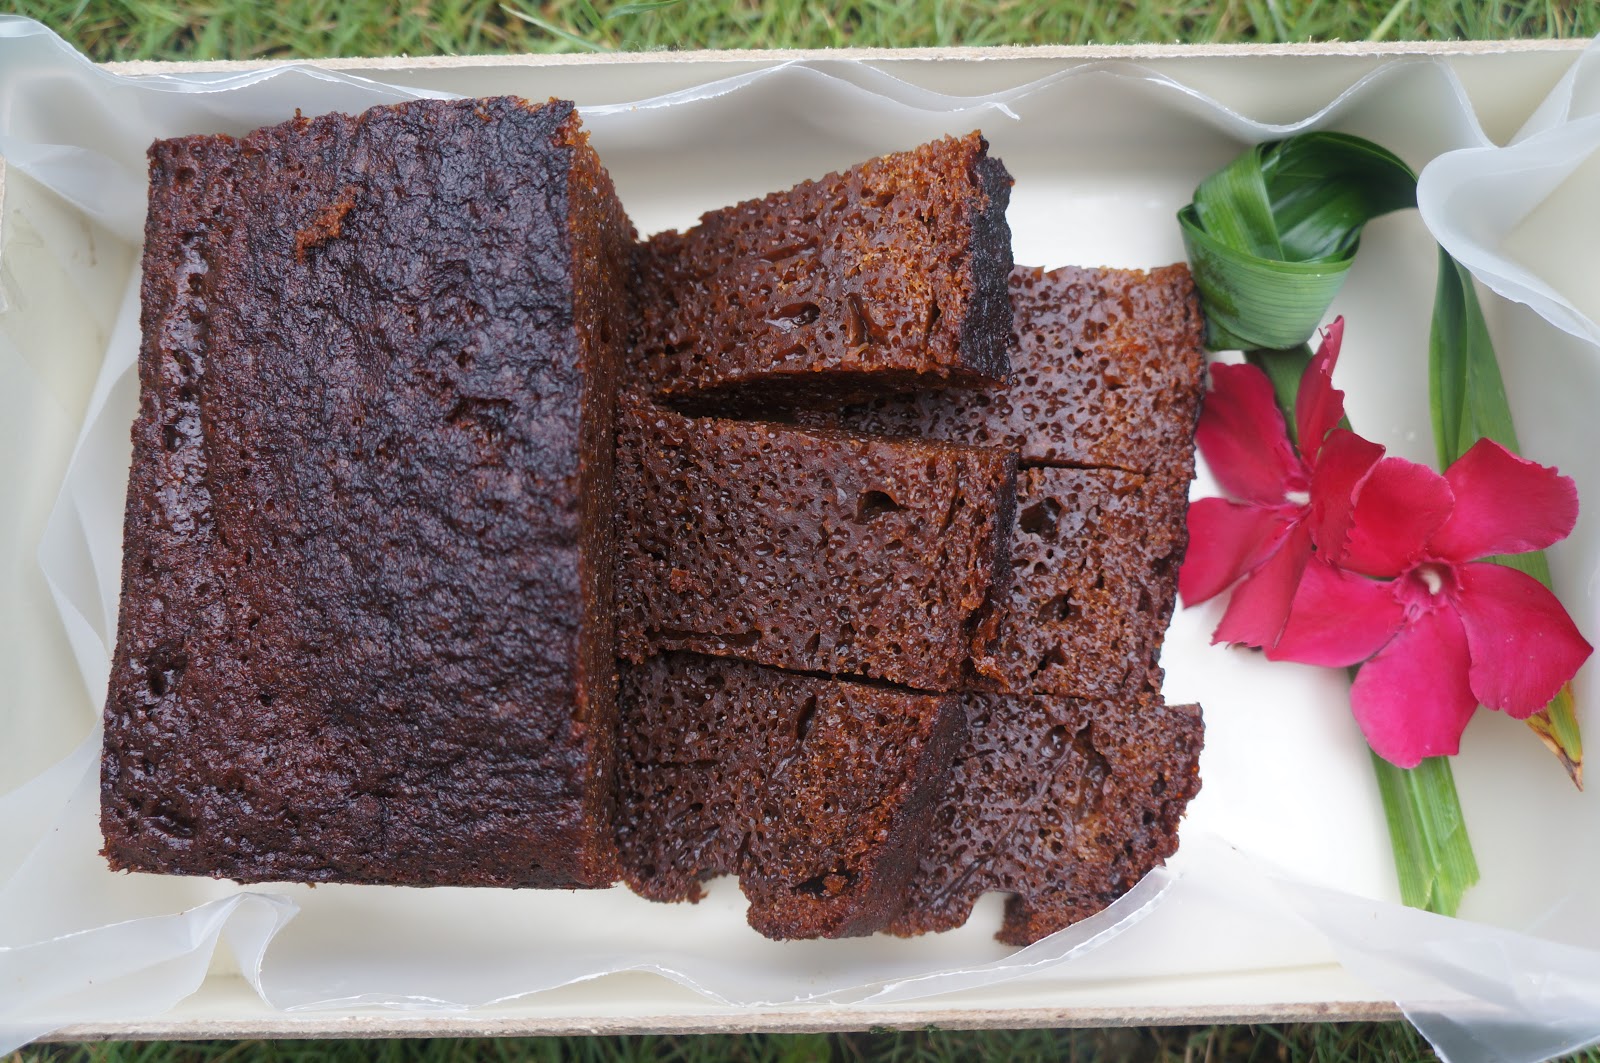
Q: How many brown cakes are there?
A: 7